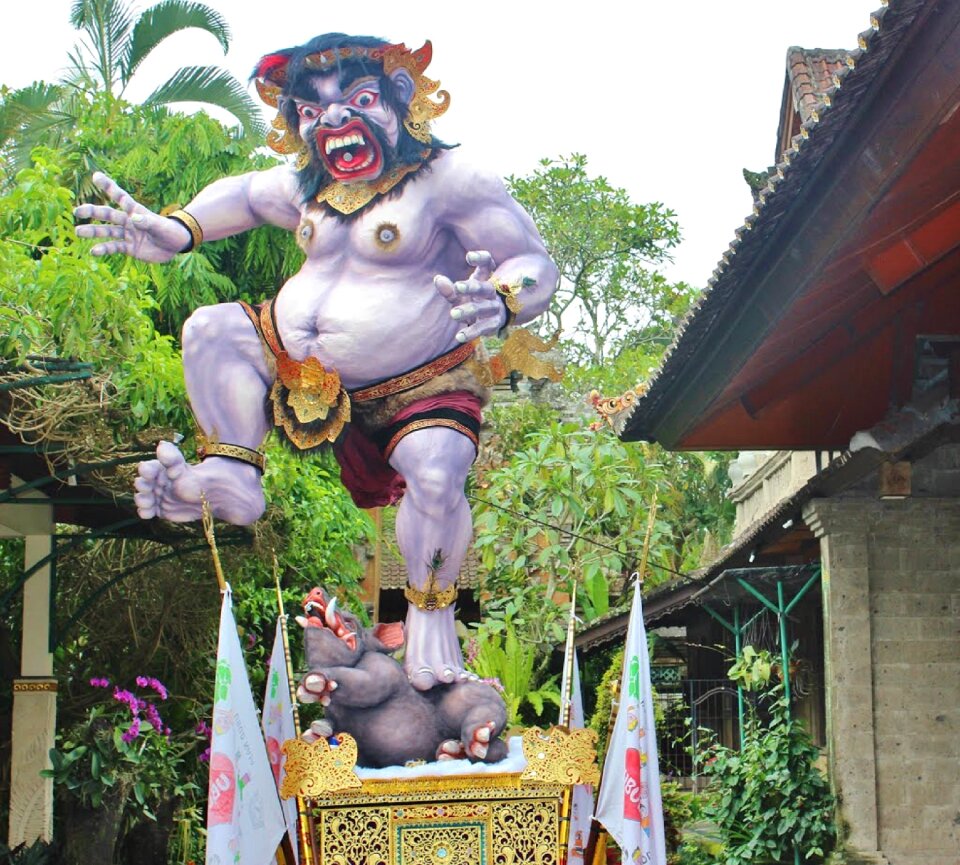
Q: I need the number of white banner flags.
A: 4